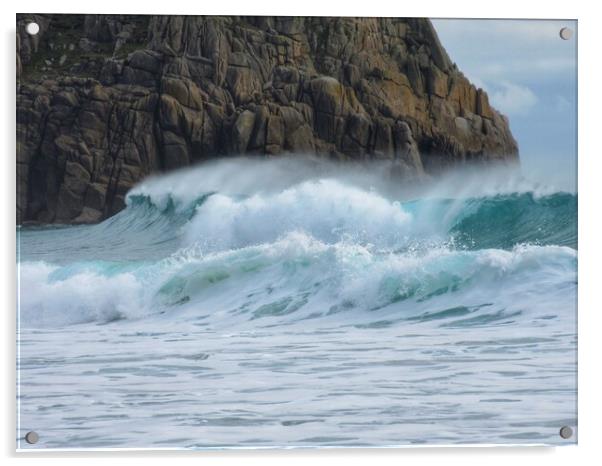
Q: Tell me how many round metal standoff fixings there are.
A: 4